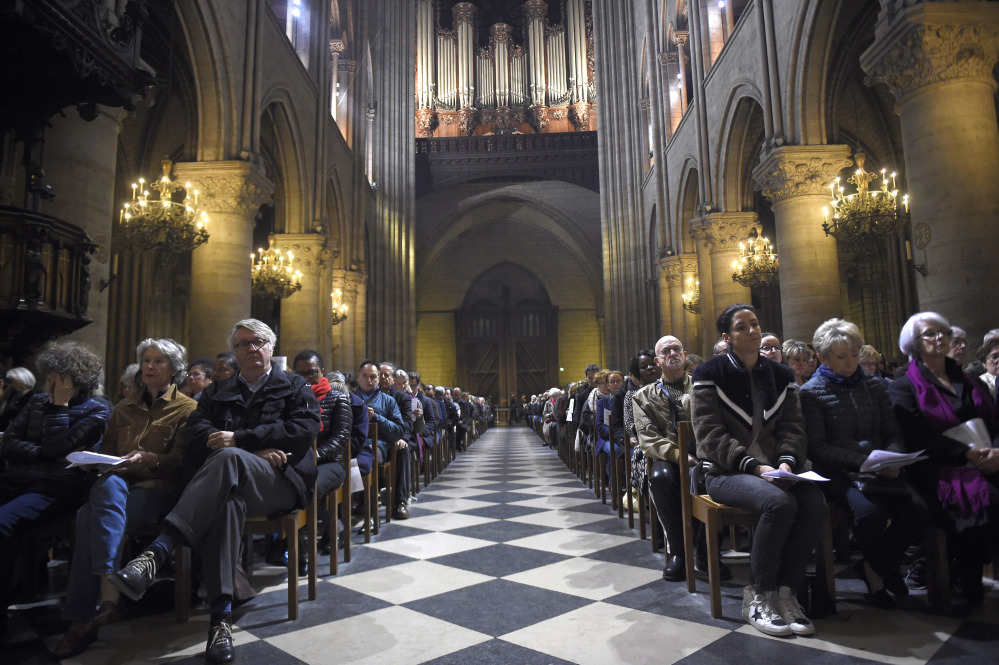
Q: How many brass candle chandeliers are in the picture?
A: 6